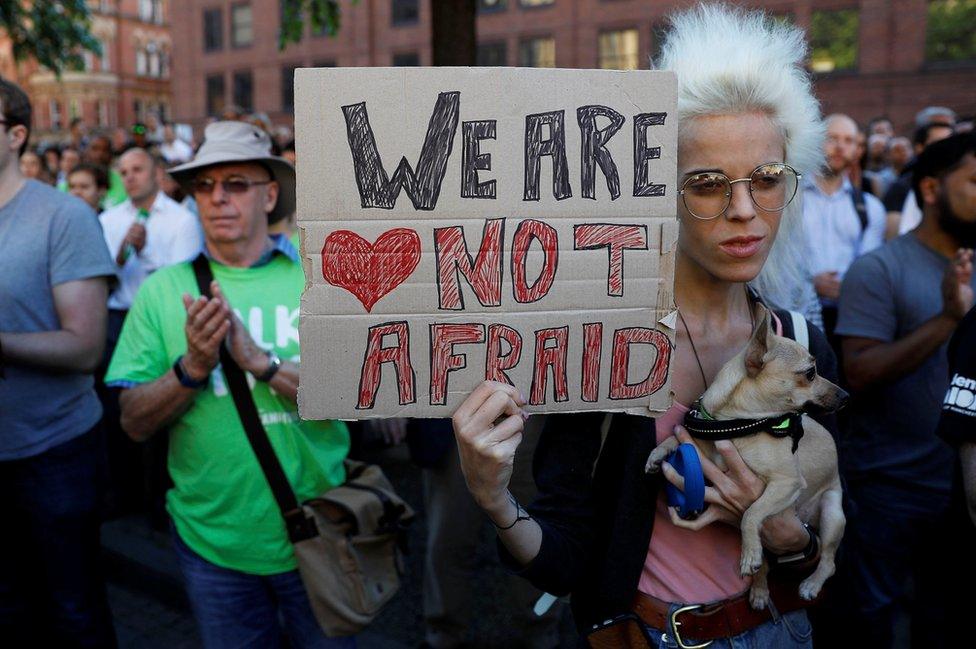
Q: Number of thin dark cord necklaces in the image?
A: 1